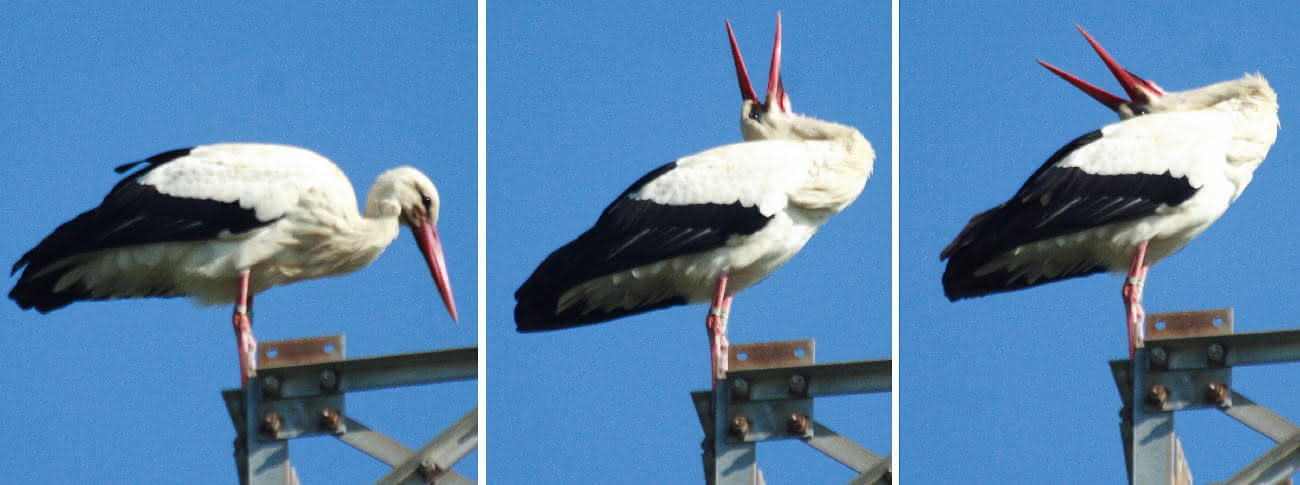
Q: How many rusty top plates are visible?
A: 3